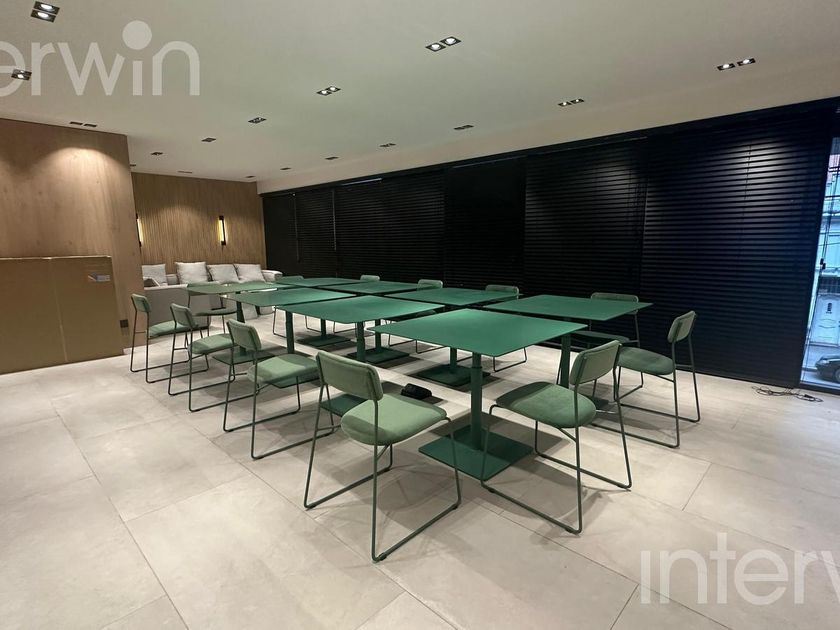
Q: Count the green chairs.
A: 12